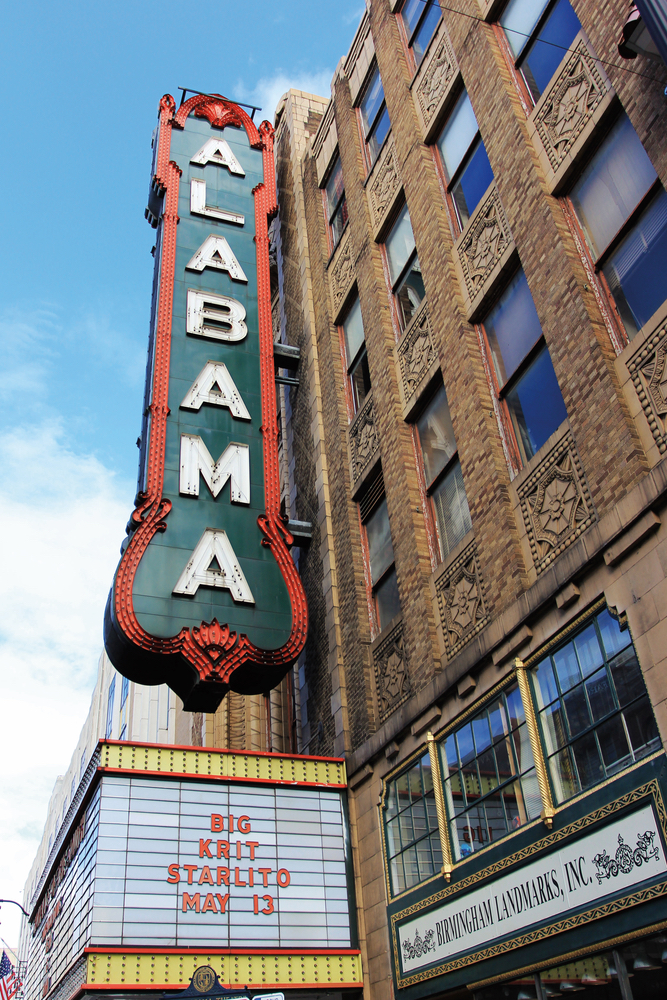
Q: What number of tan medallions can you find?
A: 11